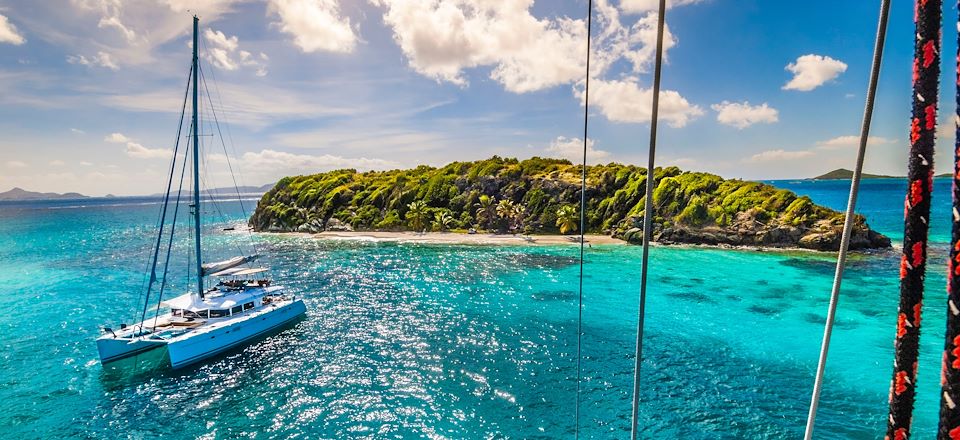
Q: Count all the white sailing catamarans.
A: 1